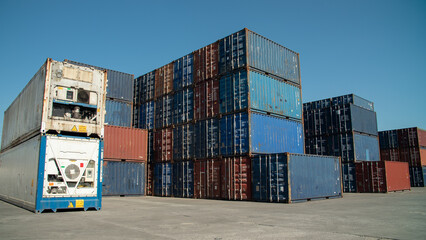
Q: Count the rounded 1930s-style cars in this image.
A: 0